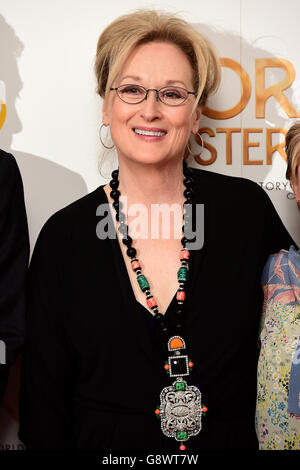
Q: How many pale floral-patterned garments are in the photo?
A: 1